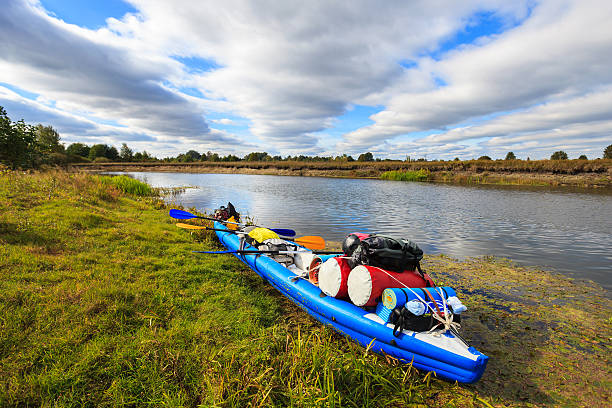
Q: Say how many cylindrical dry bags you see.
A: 2